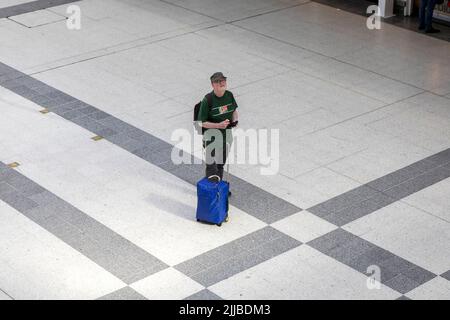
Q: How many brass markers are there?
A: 3